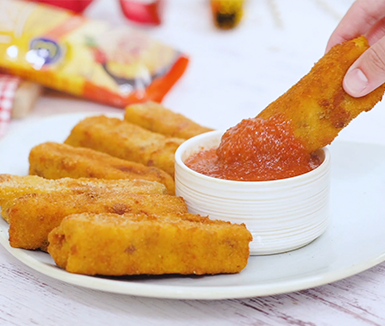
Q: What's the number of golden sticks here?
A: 7